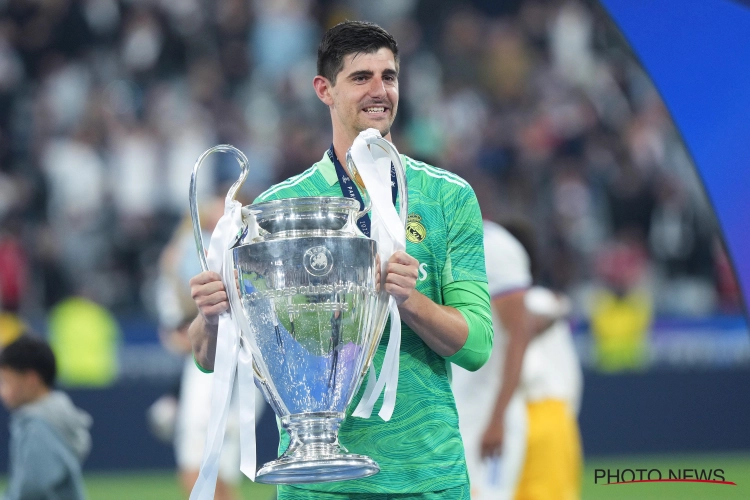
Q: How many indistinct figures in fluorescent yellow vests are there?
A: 2